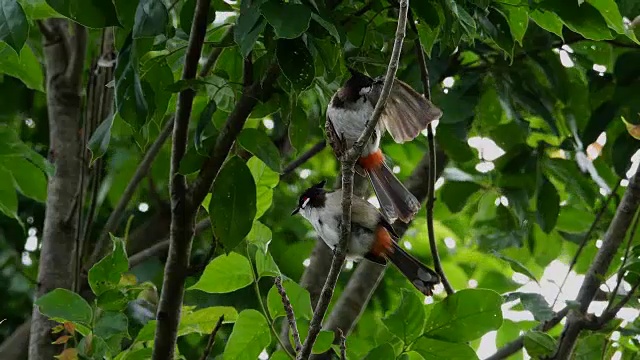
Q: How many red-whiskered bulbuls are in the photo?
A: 2